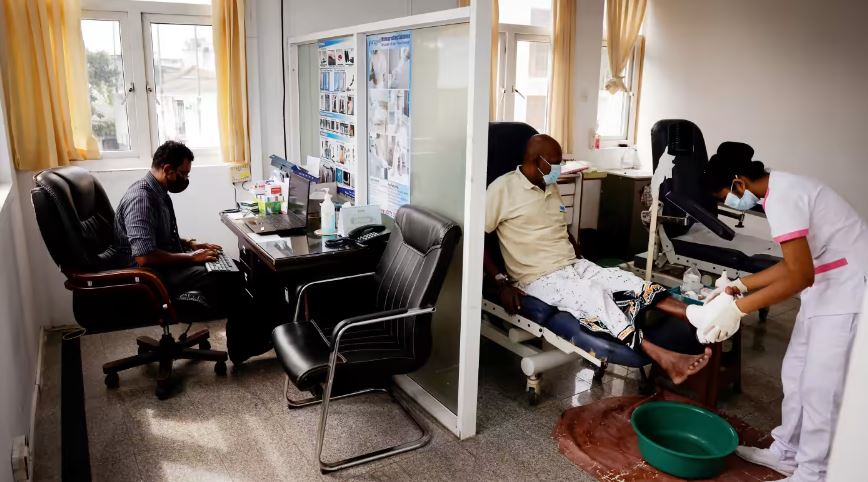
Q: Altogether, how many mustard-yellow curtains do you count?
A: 5